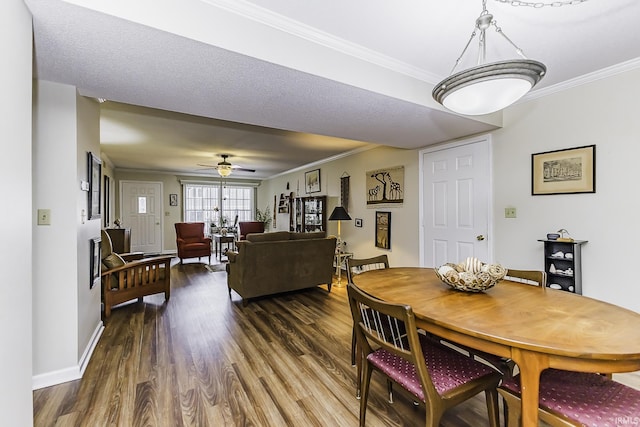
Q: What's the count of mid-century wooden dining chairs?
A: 4